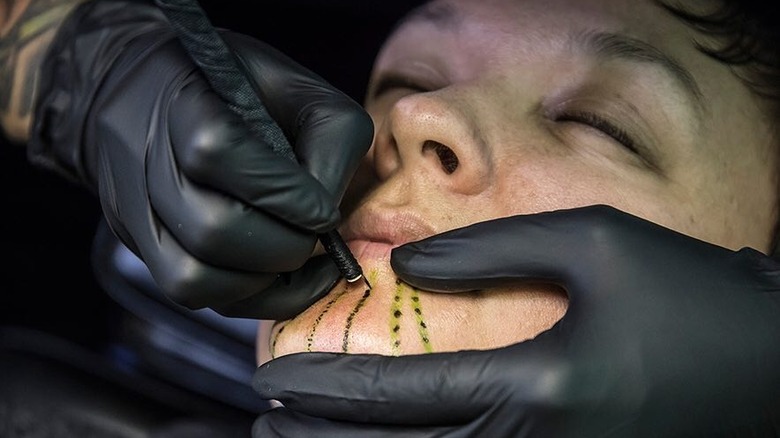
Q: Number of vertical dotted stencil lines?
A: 5